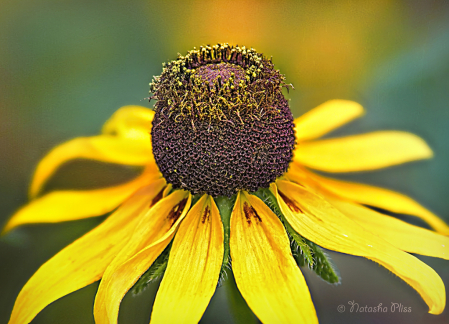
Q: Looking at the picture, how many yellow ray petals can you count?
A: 12